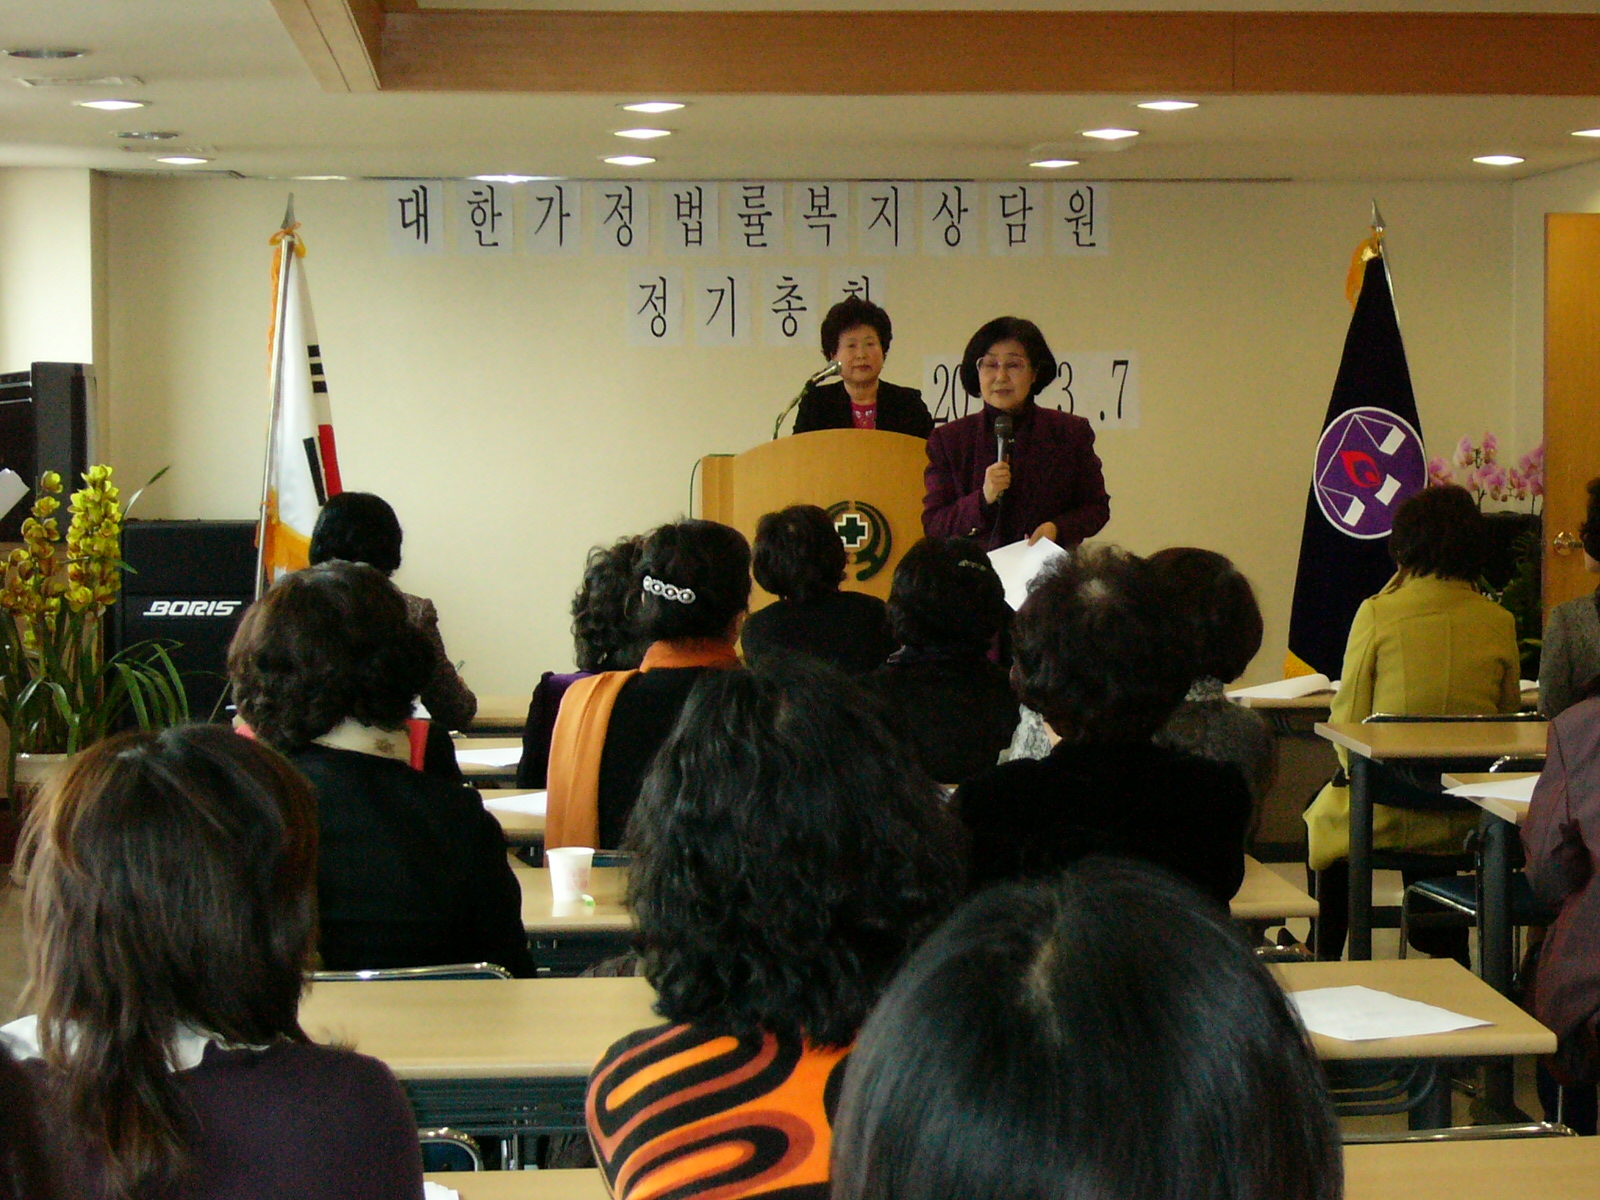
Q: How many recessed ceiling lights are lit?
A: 10